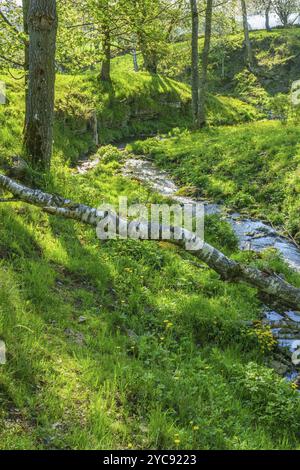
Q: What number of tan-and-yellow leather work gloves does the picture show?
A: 0